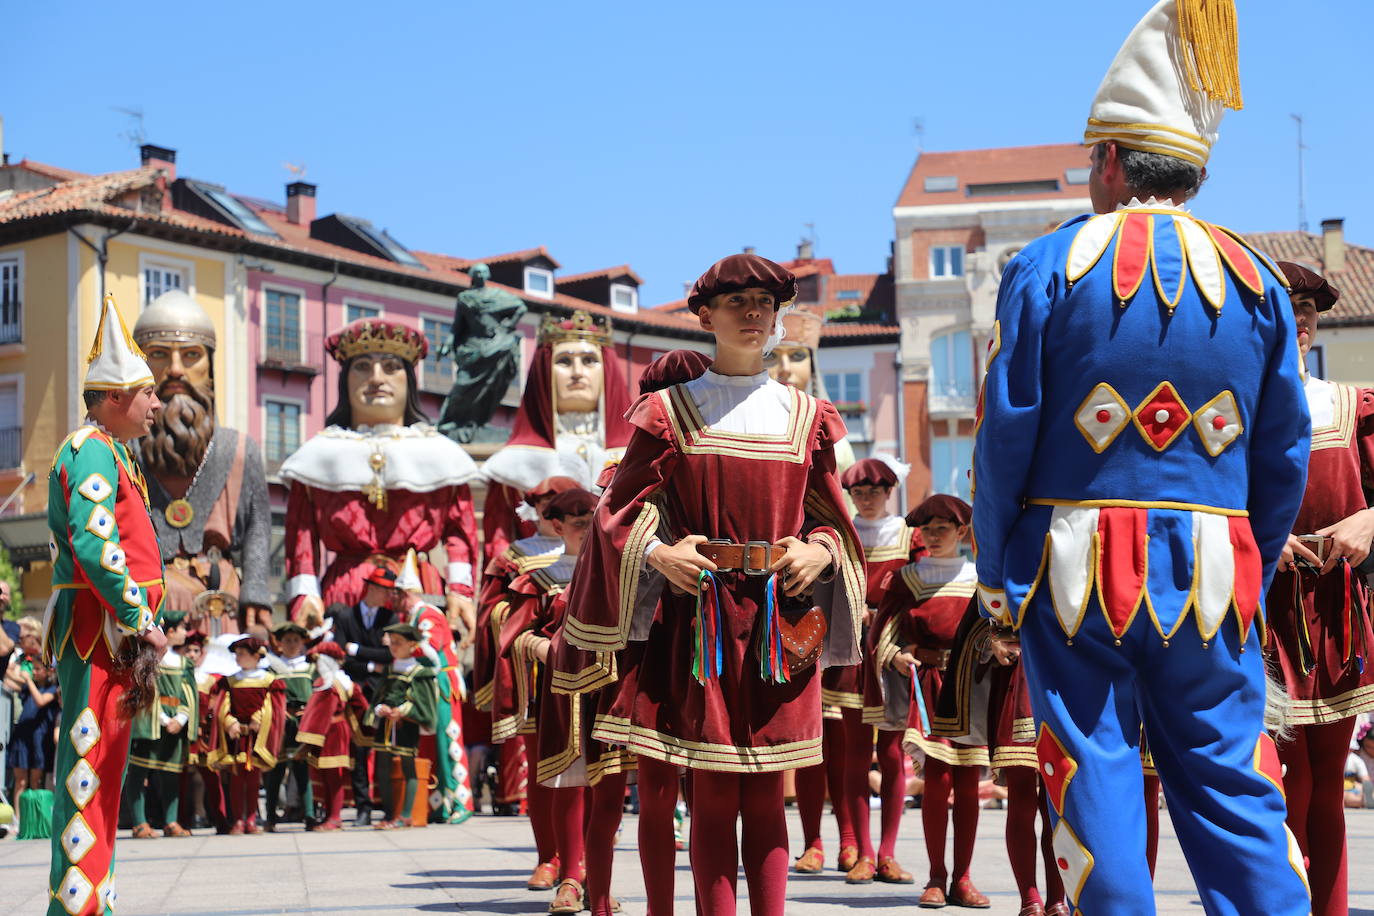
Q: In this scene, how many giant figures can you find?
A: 4